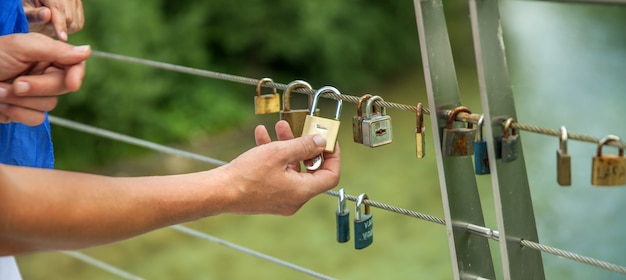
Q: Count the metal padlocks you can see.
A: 13